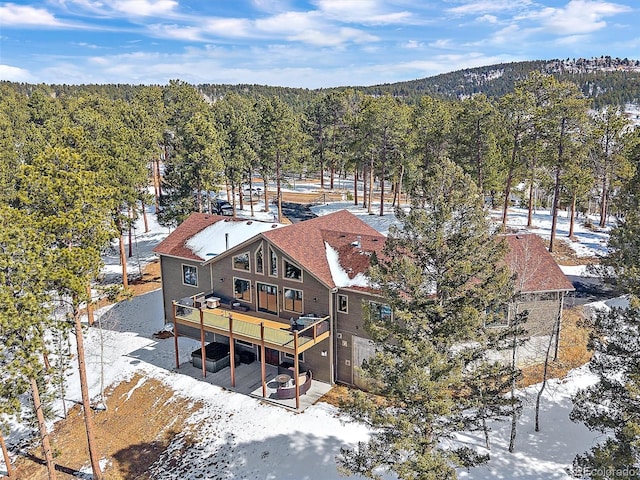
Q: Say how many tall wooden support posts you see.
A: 5